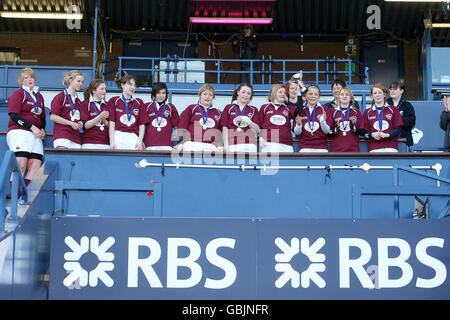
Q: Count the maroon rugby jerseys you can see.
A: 11